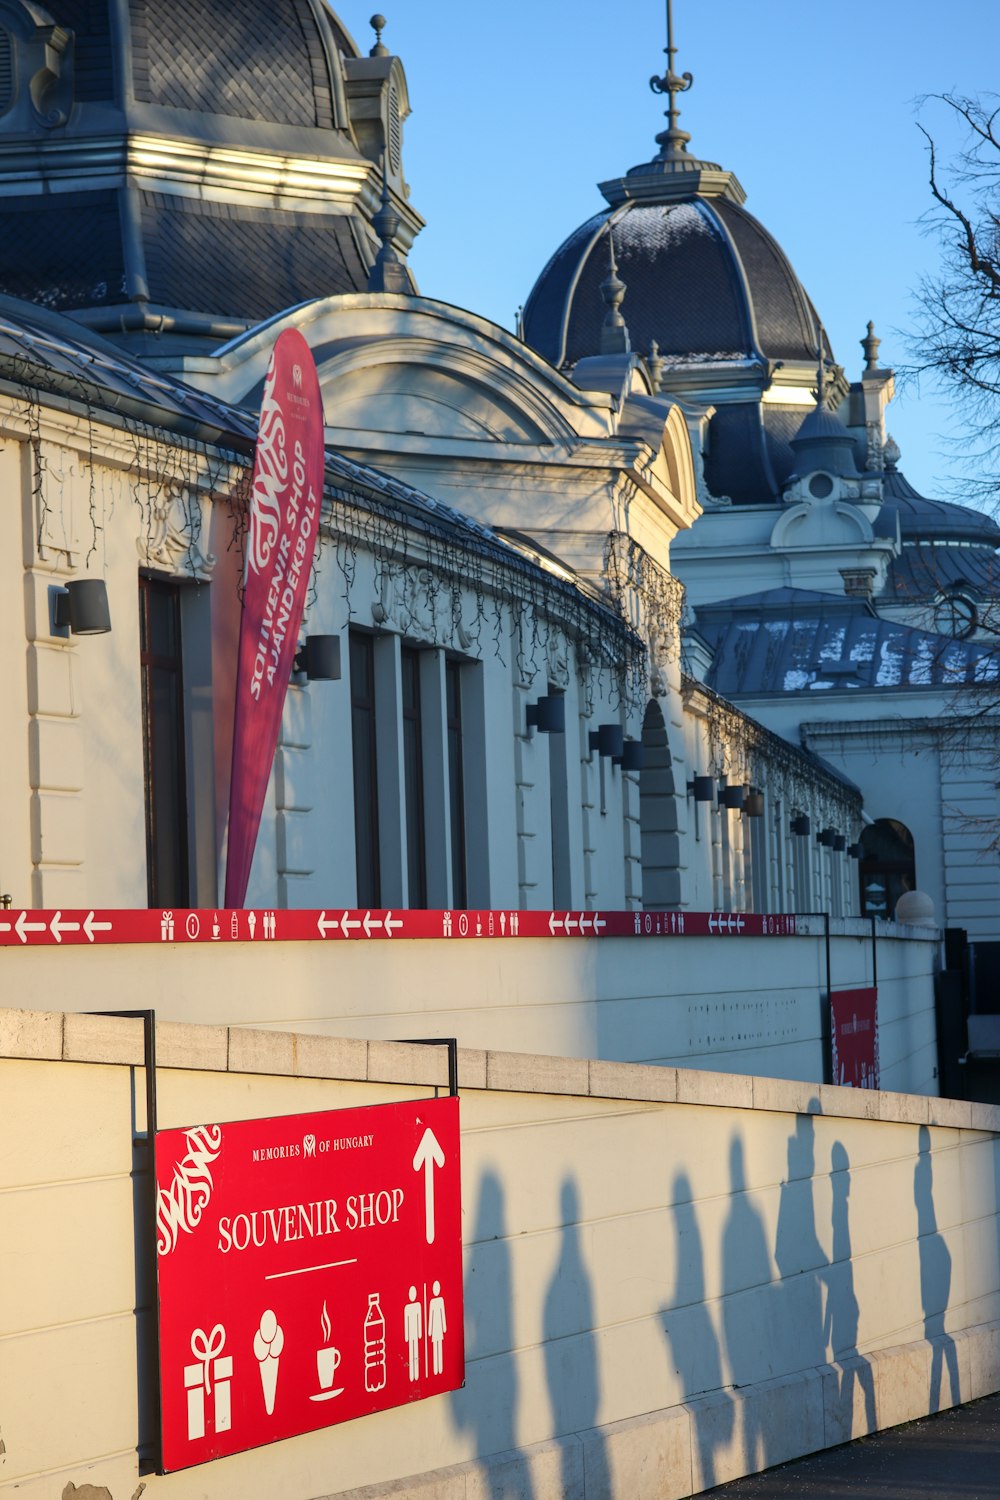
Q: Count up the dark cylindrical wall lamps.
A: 12